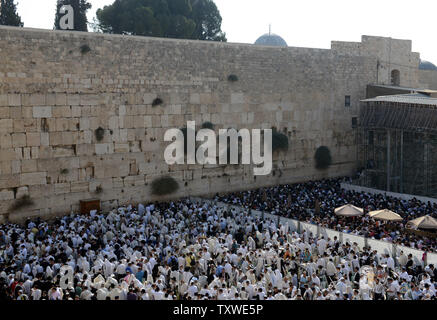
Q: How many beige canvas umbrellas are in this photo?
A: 3